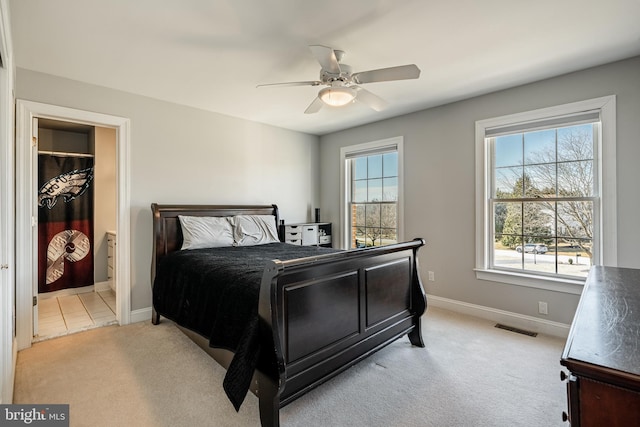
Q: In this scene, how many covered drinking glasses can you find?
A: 0